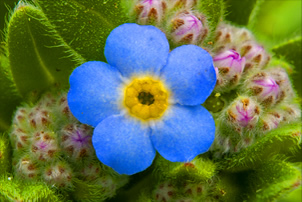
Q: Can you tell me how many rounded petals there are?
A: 5